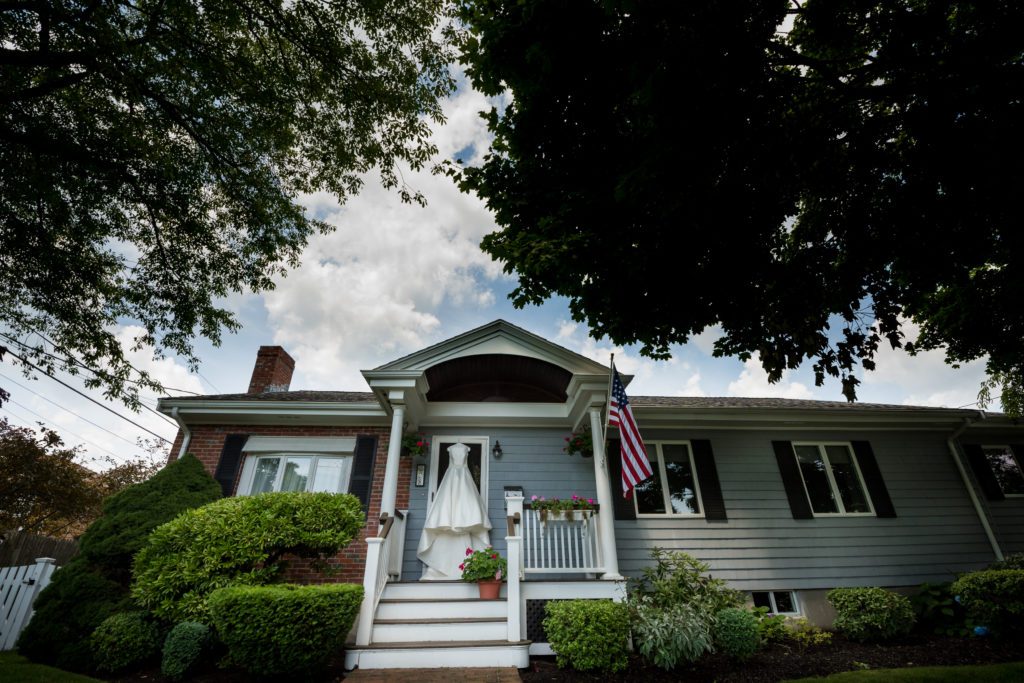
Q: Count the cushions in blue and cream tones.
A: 0